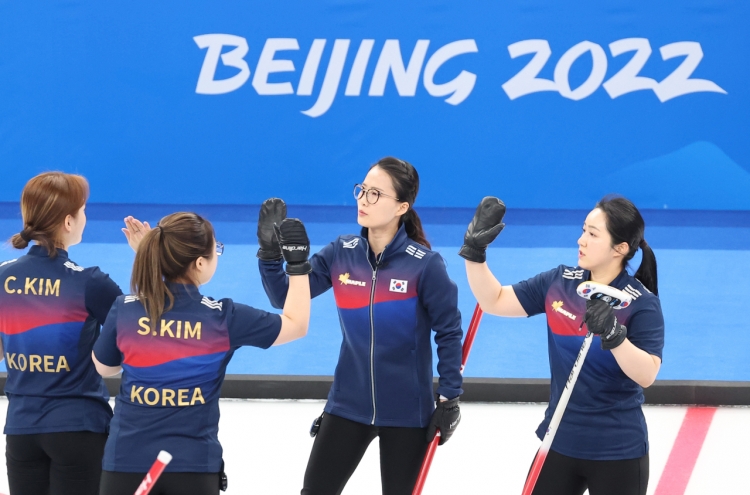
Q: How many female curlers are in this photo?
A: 4